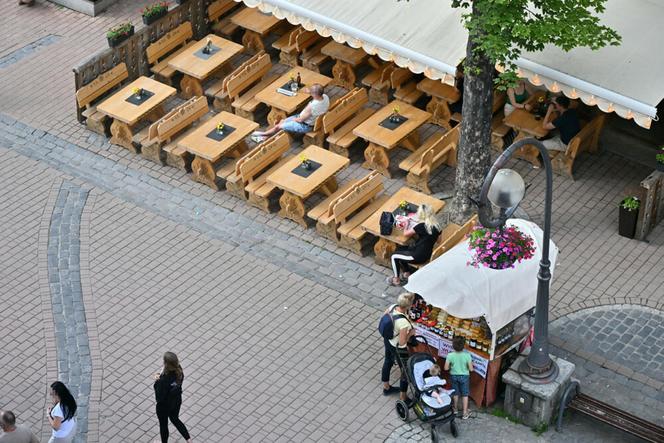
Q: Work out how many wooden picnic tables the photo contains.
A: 11